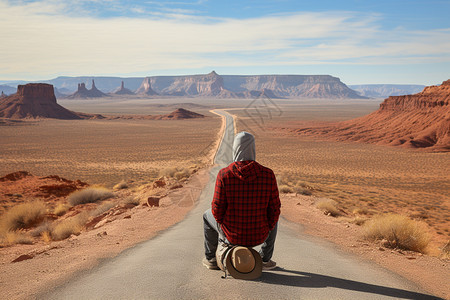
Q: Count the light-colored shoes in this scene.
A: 2